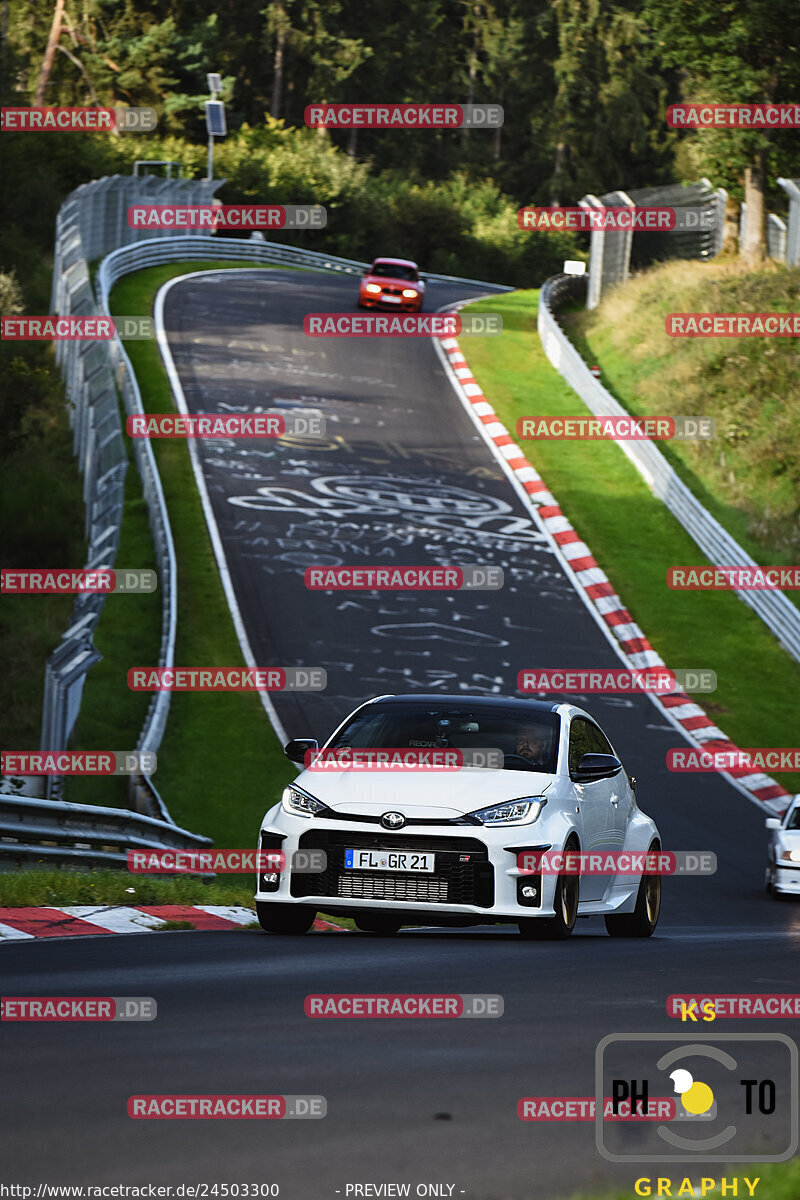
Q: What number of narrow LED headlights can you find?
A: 2